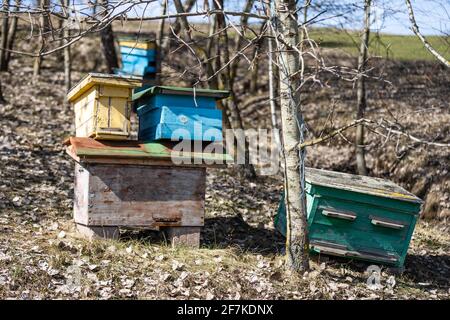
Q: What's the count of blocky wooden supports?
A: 2